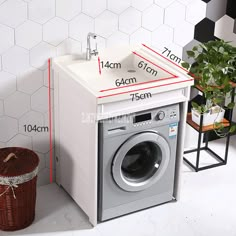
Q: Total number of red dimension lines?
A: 6